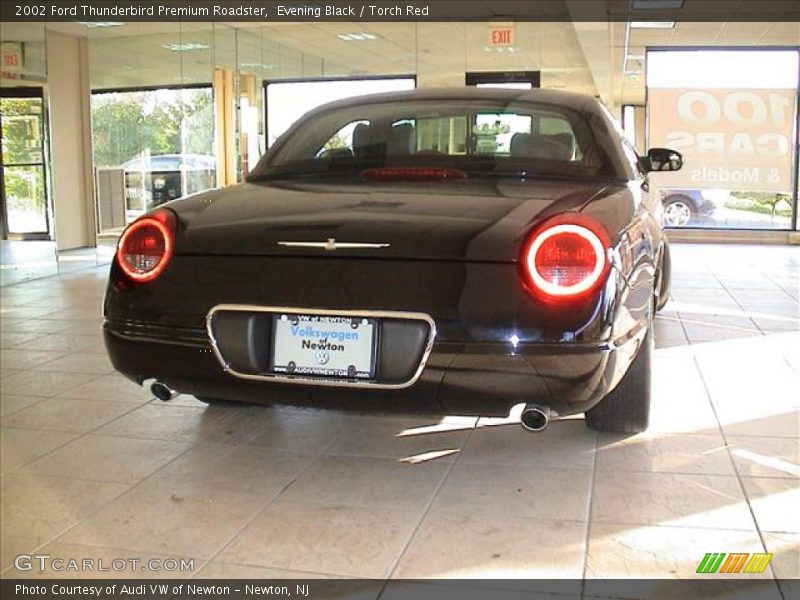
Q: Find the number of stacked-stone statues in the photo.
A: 0